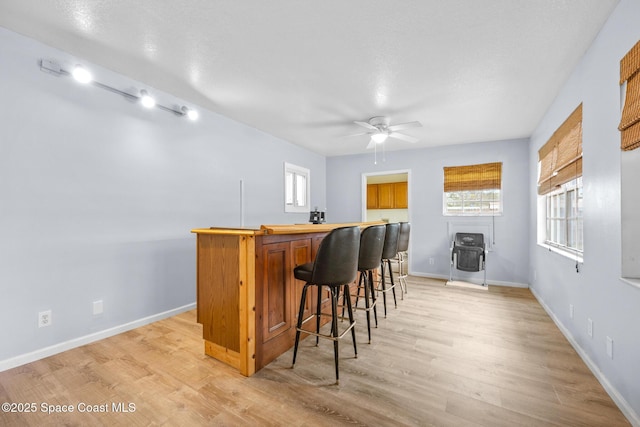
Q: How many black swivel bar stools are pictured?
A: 4